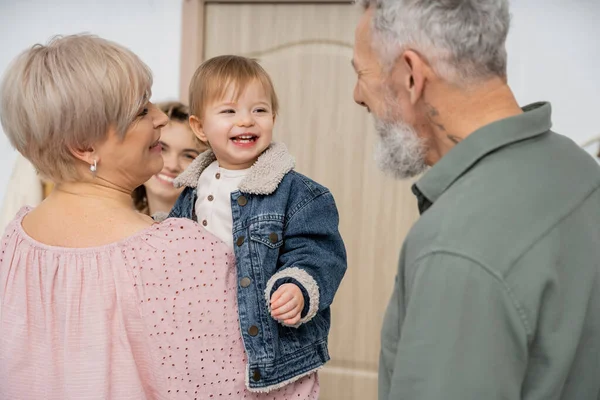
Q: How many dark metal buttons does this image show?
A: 6